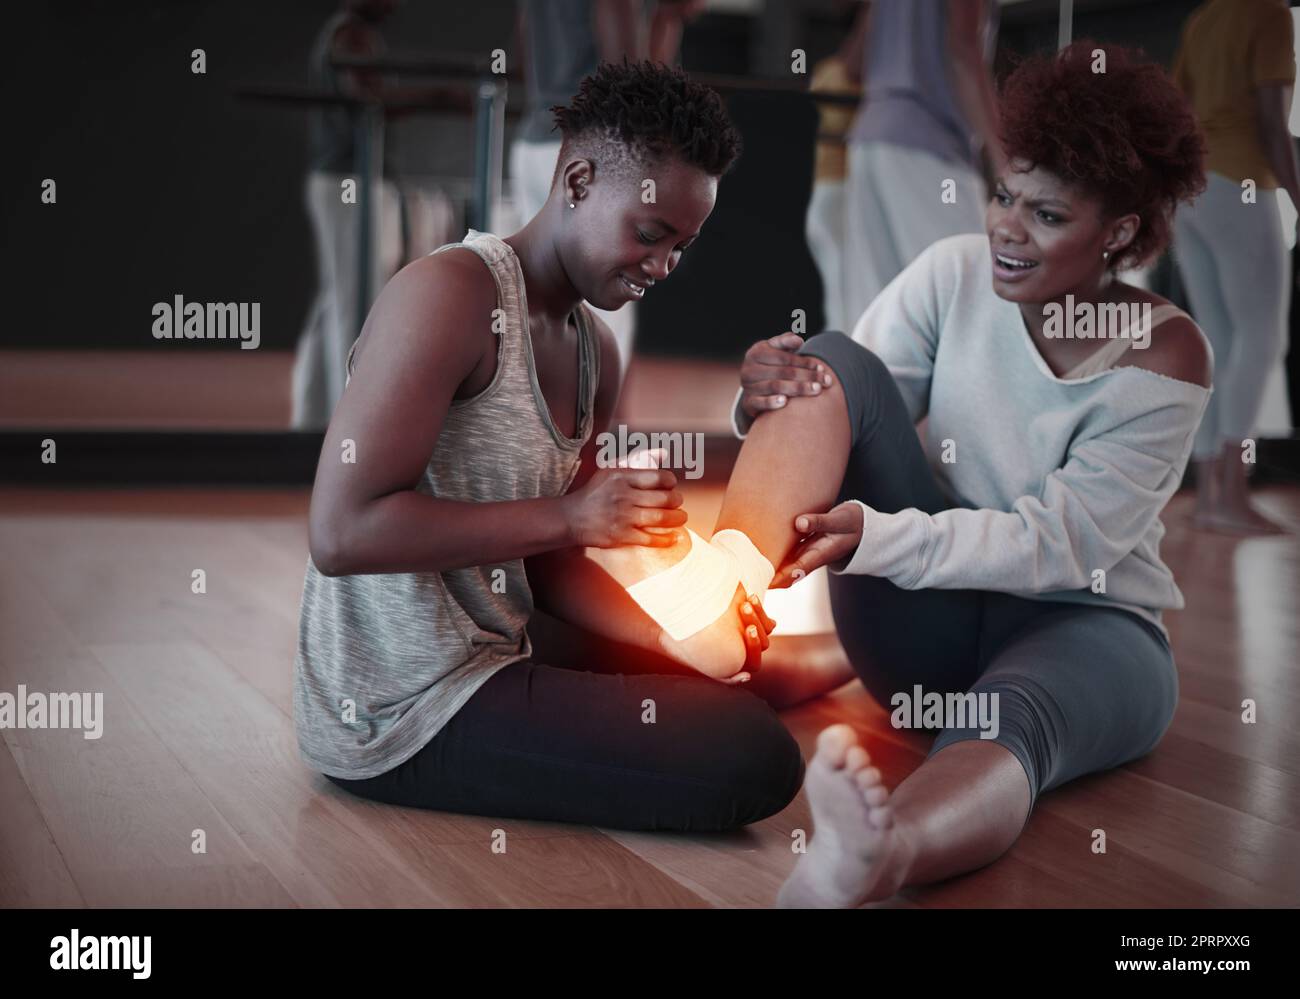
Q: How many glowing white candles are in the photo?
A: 0